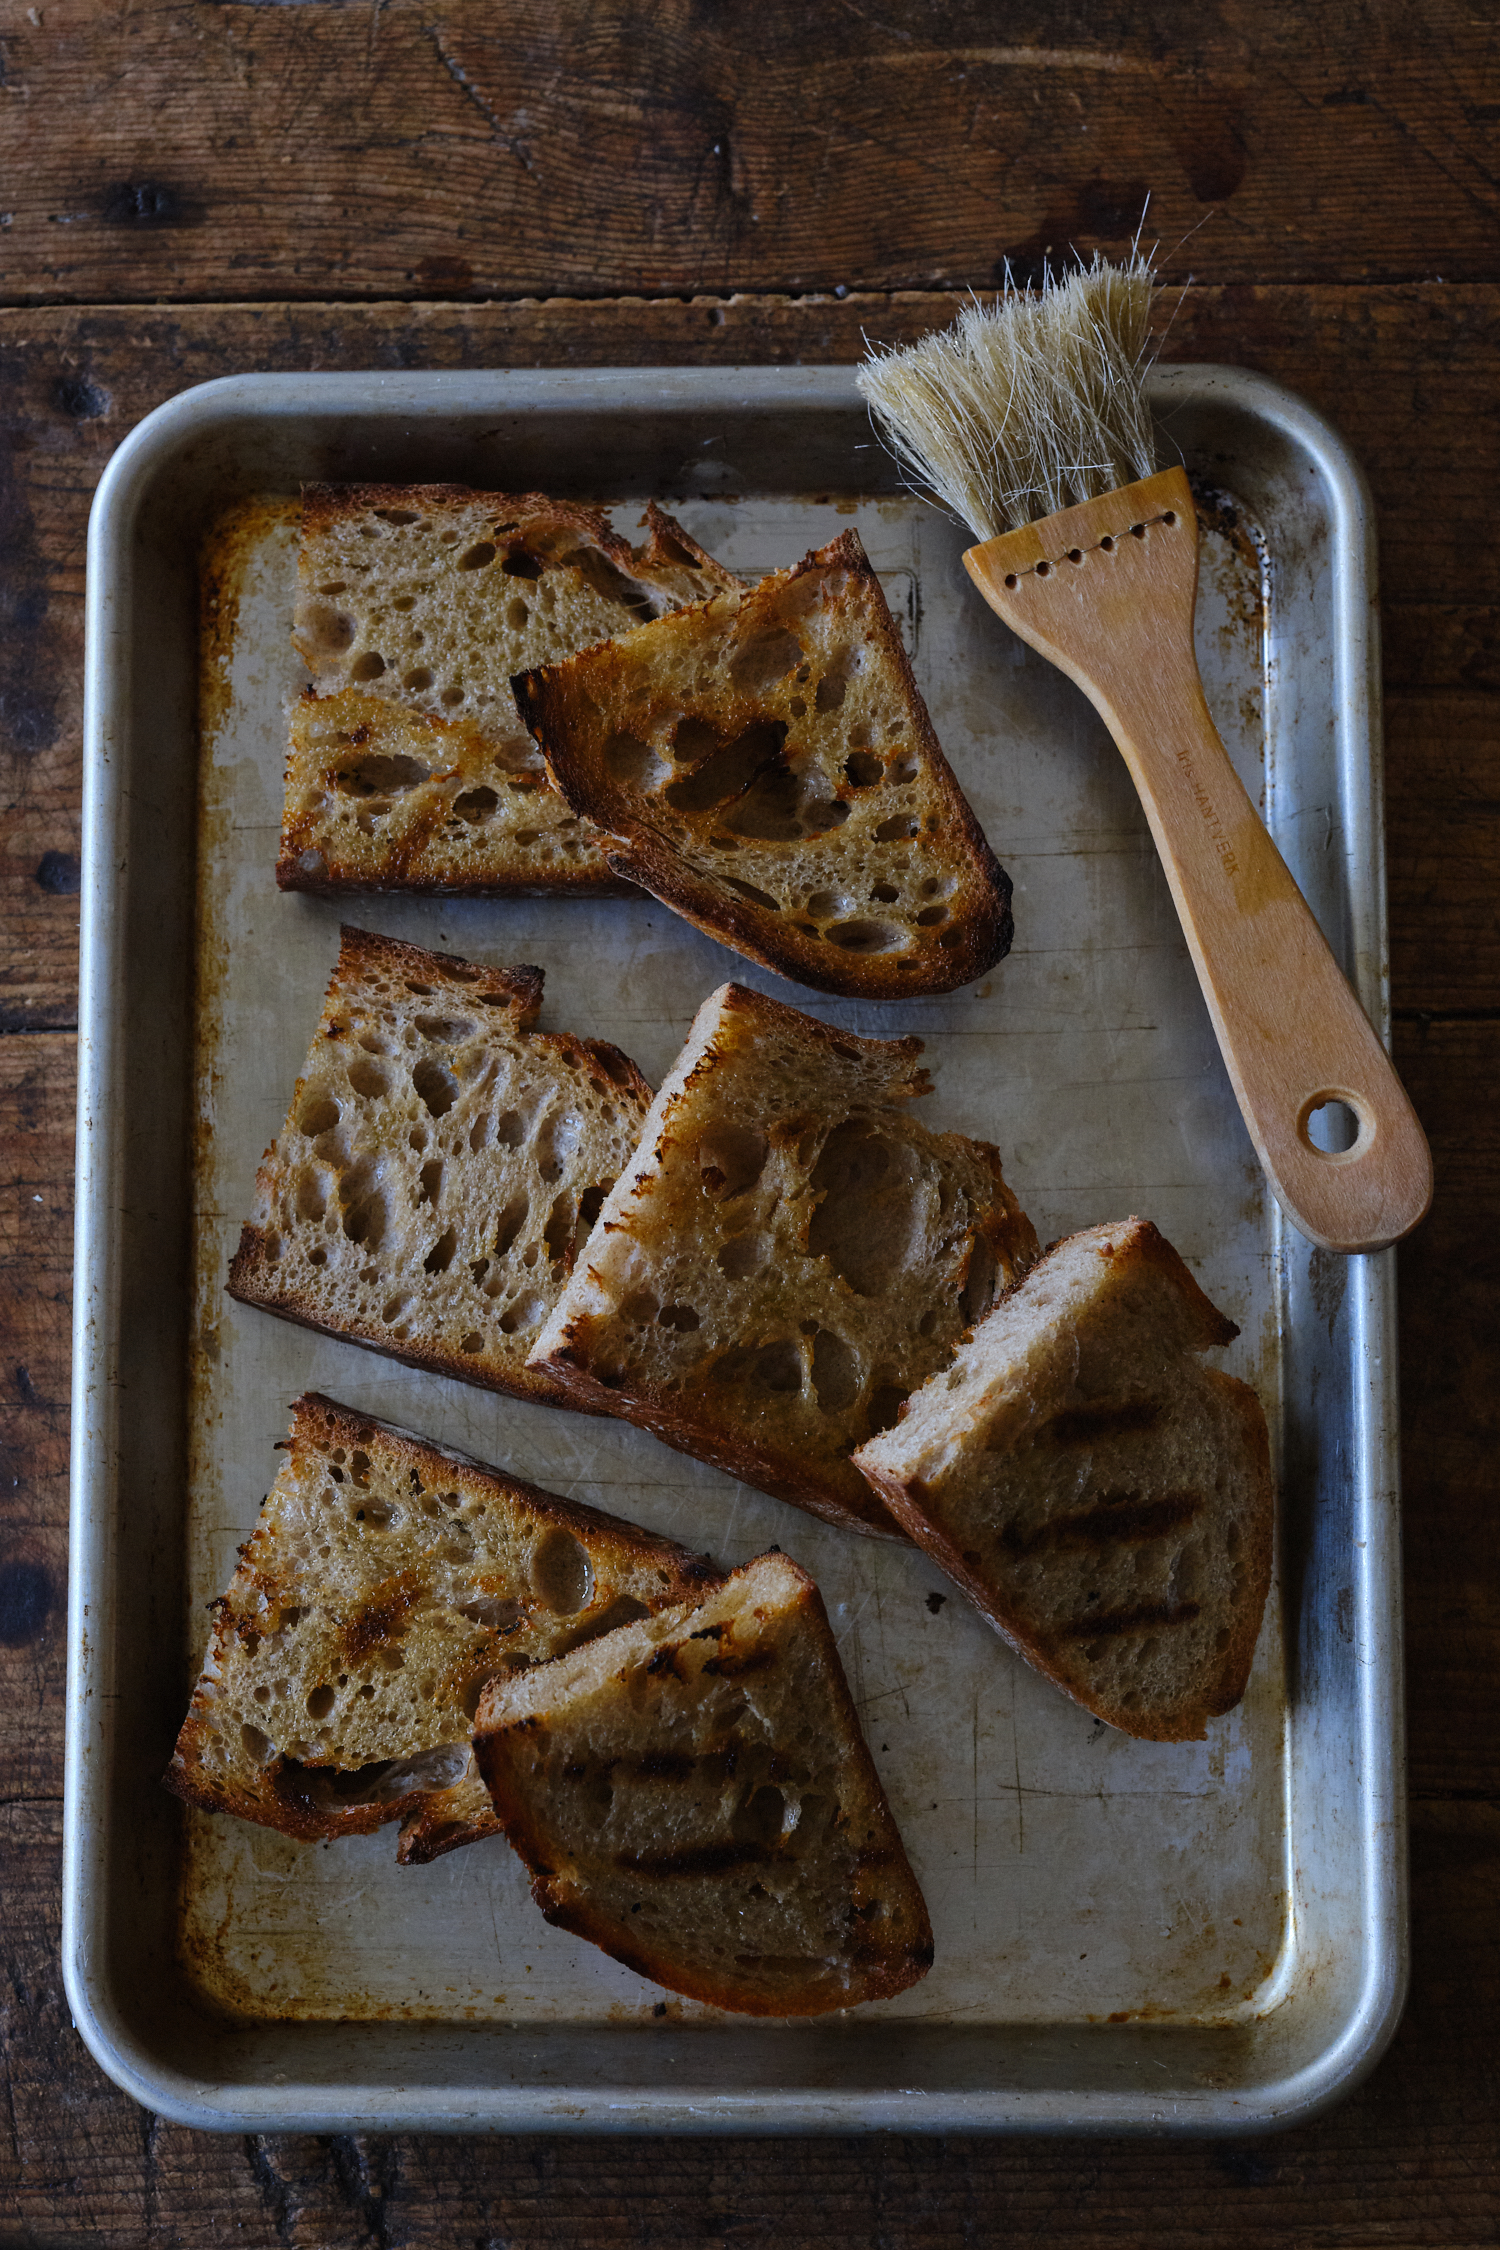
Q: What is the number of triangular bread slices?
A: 3